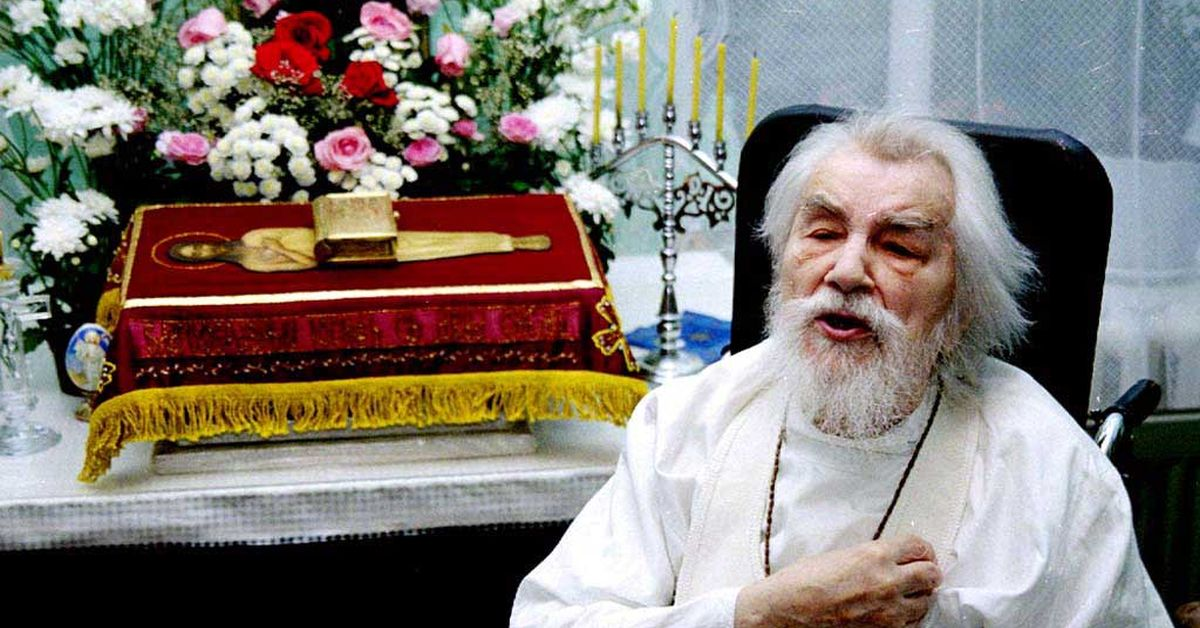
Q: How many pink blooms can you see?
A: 12